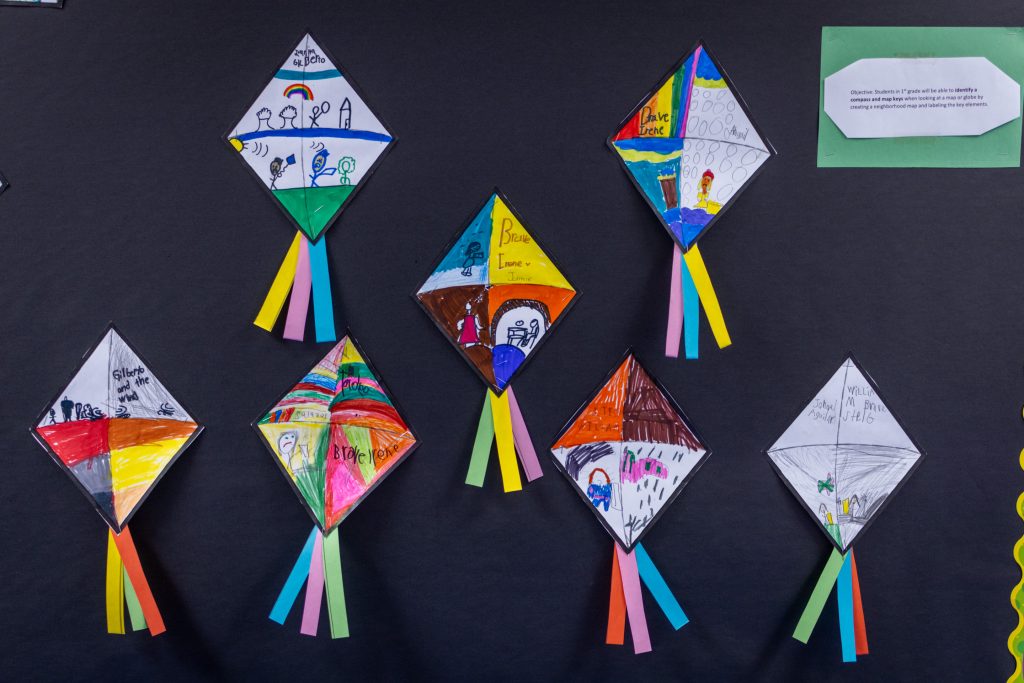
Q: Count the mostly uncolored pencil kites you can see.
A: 1